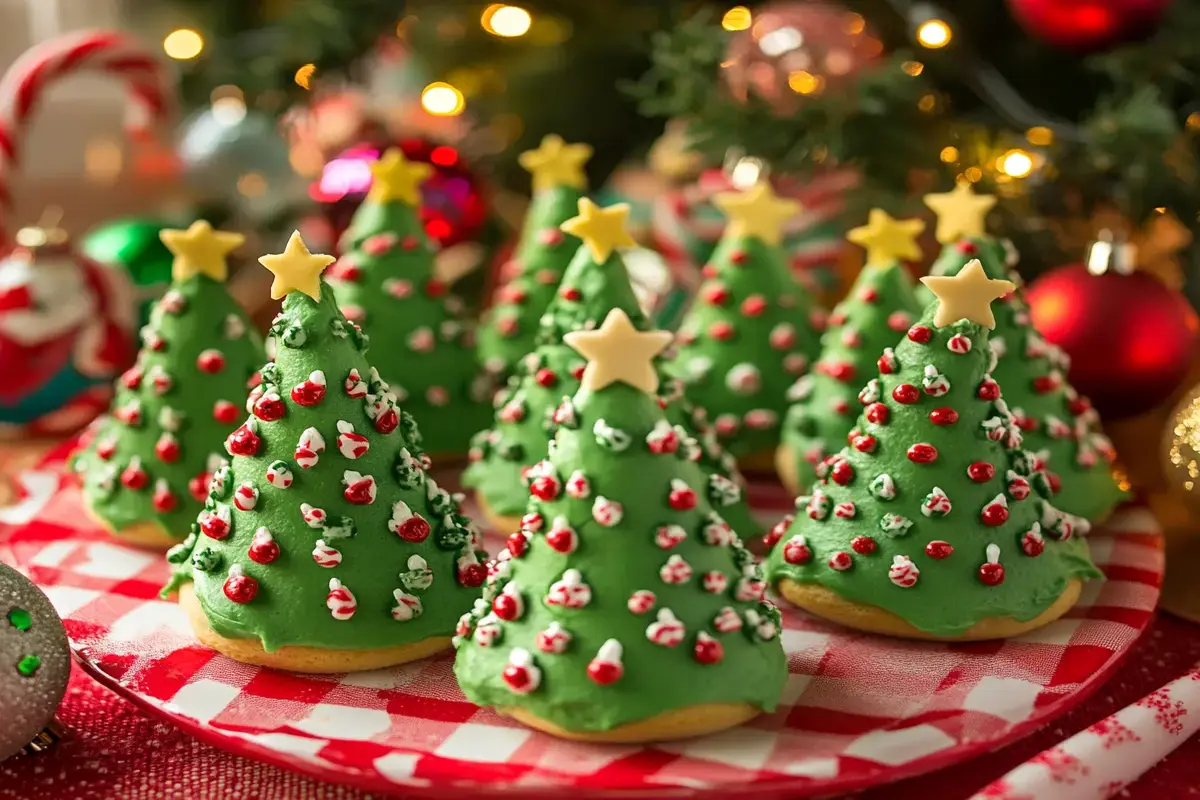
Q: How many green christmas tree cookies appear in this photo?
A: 10